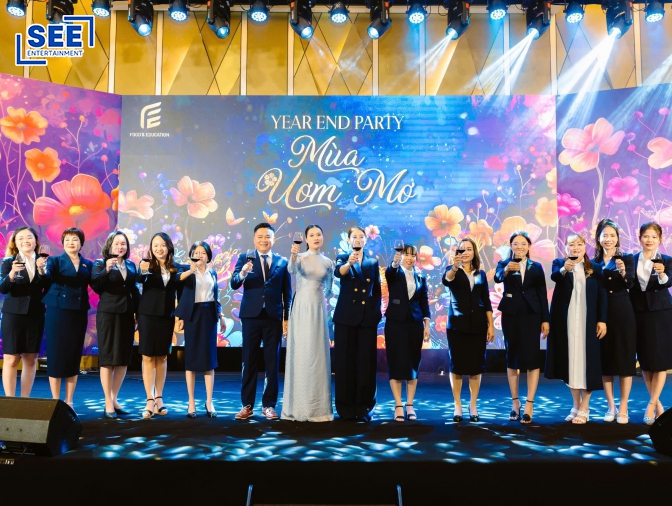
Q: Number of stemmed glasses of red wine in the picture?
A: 14